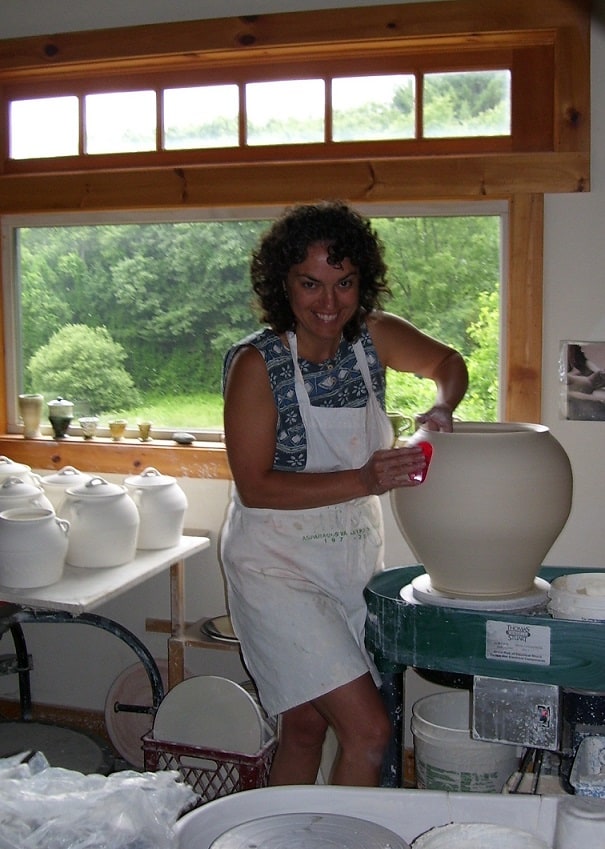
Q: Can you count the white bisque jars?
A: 6